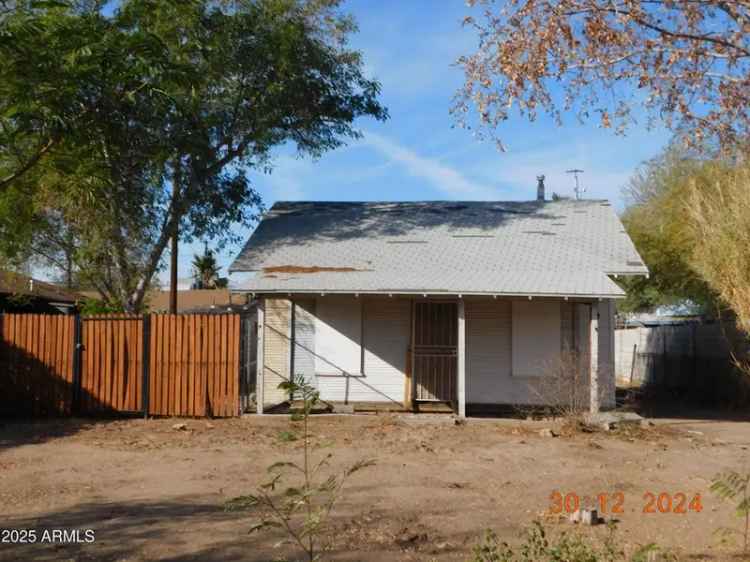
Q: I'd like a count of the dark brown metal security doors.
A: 1